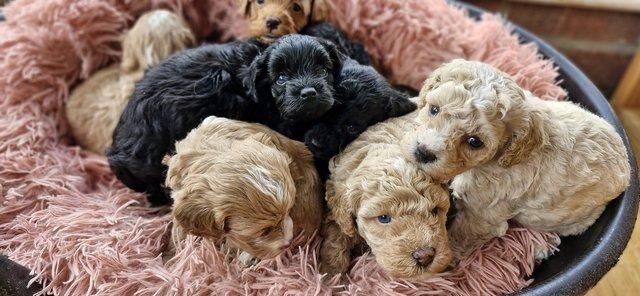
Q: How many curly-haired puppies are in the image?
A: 2